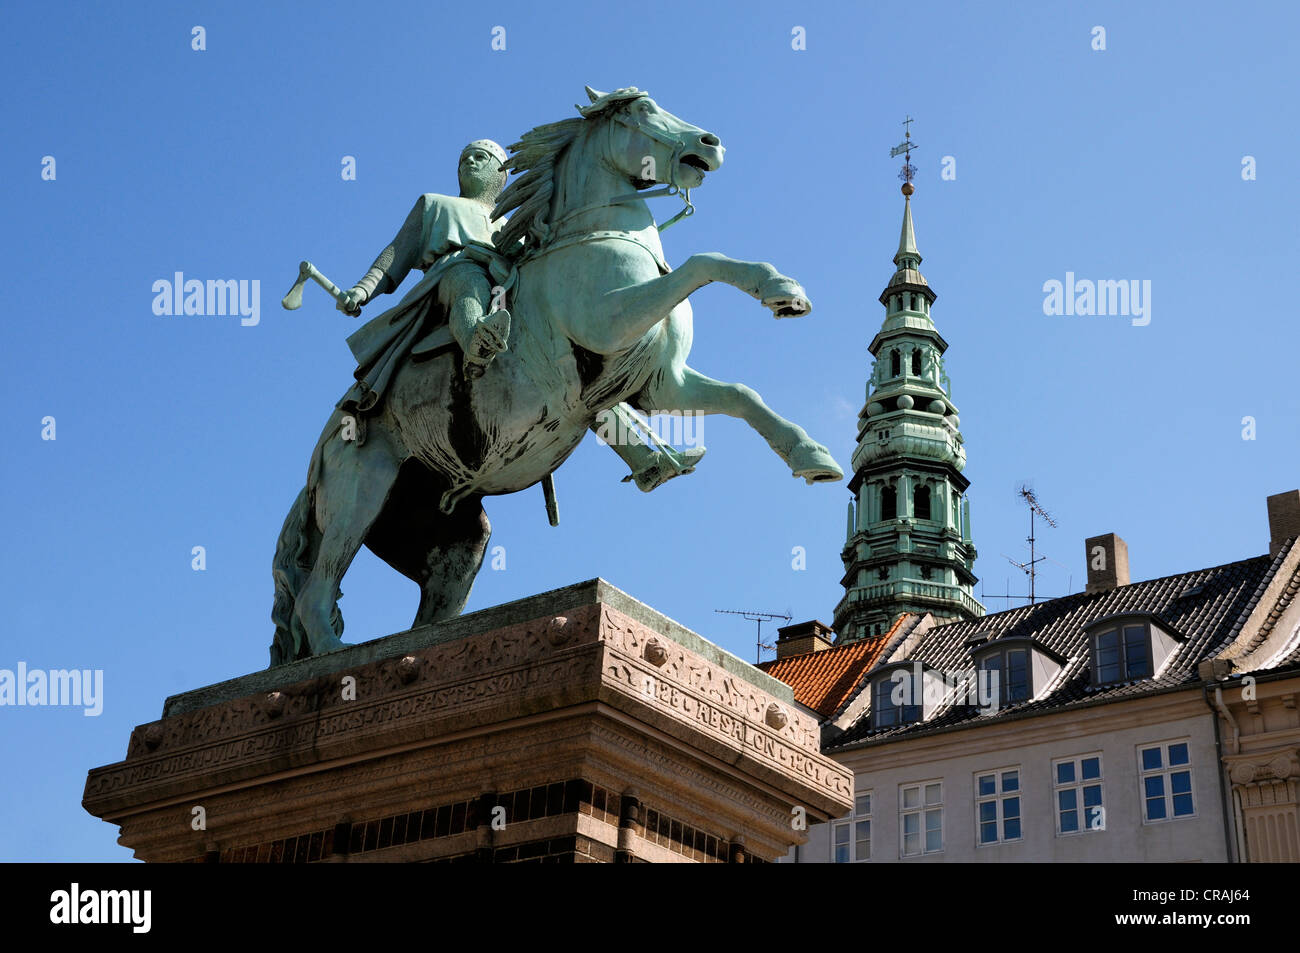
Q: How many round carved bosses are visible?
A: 6